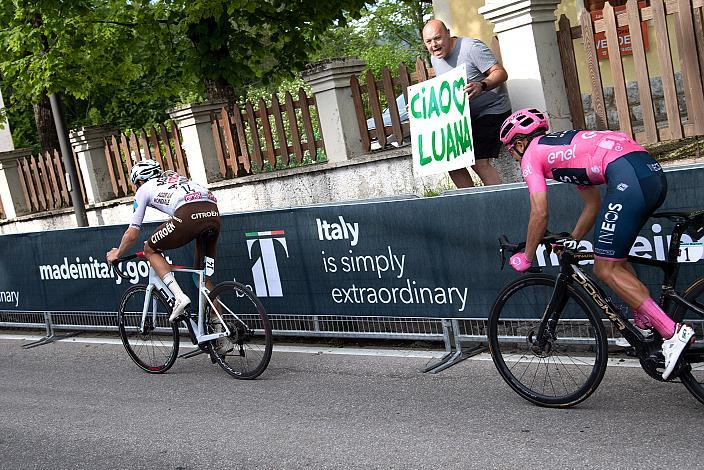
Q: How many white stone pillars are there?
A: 5